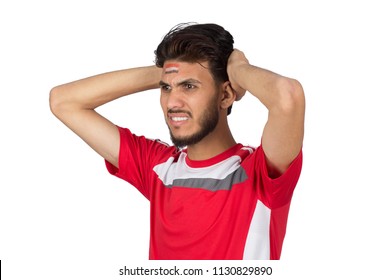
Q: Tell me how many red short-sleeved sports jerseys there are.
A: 1